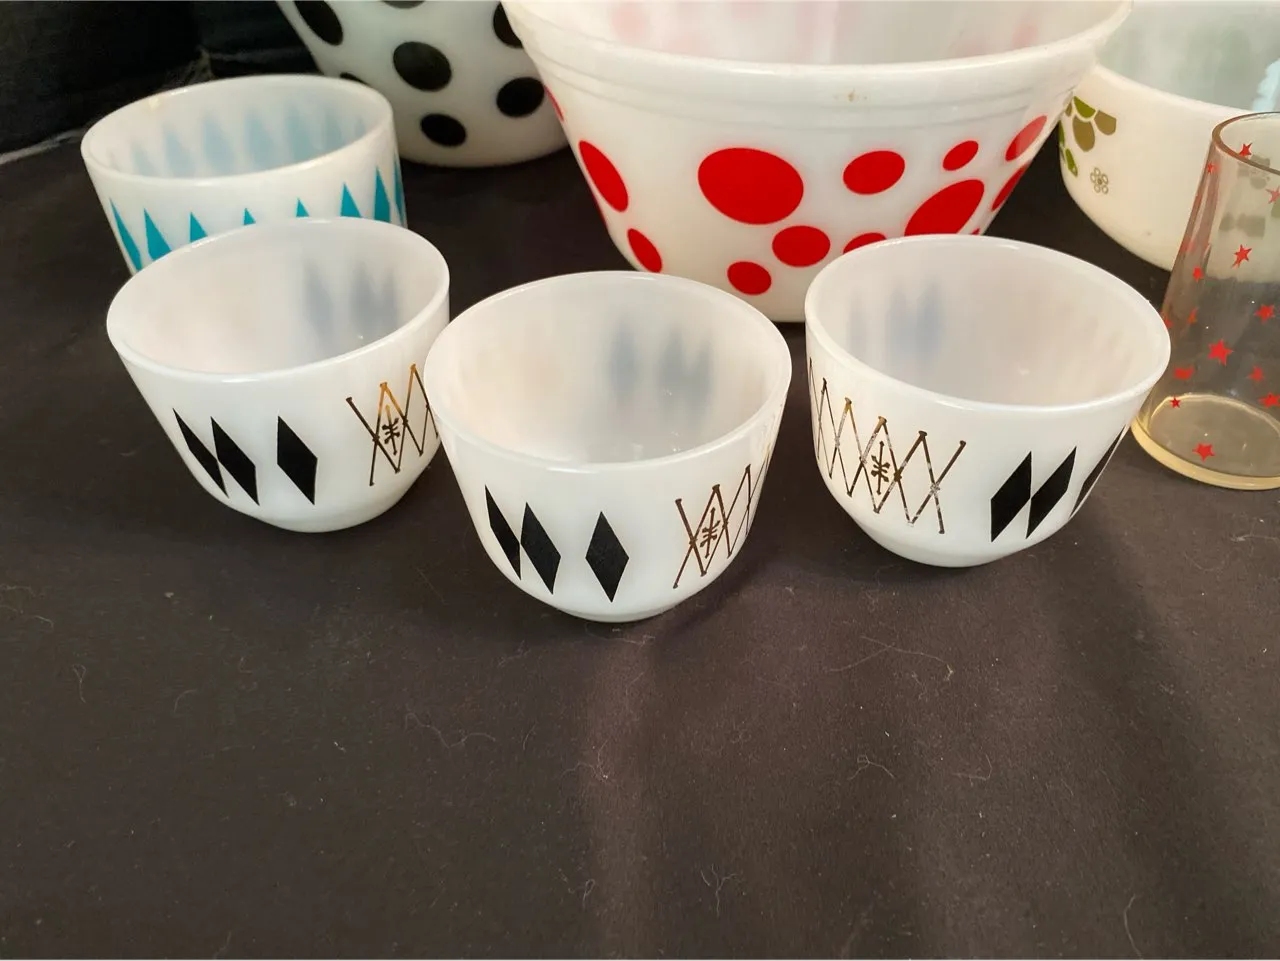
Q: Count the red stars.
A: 14